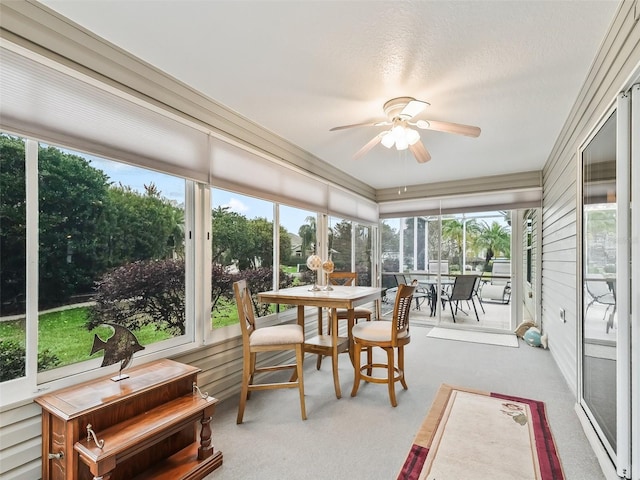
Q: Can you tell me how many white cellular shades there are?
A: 5